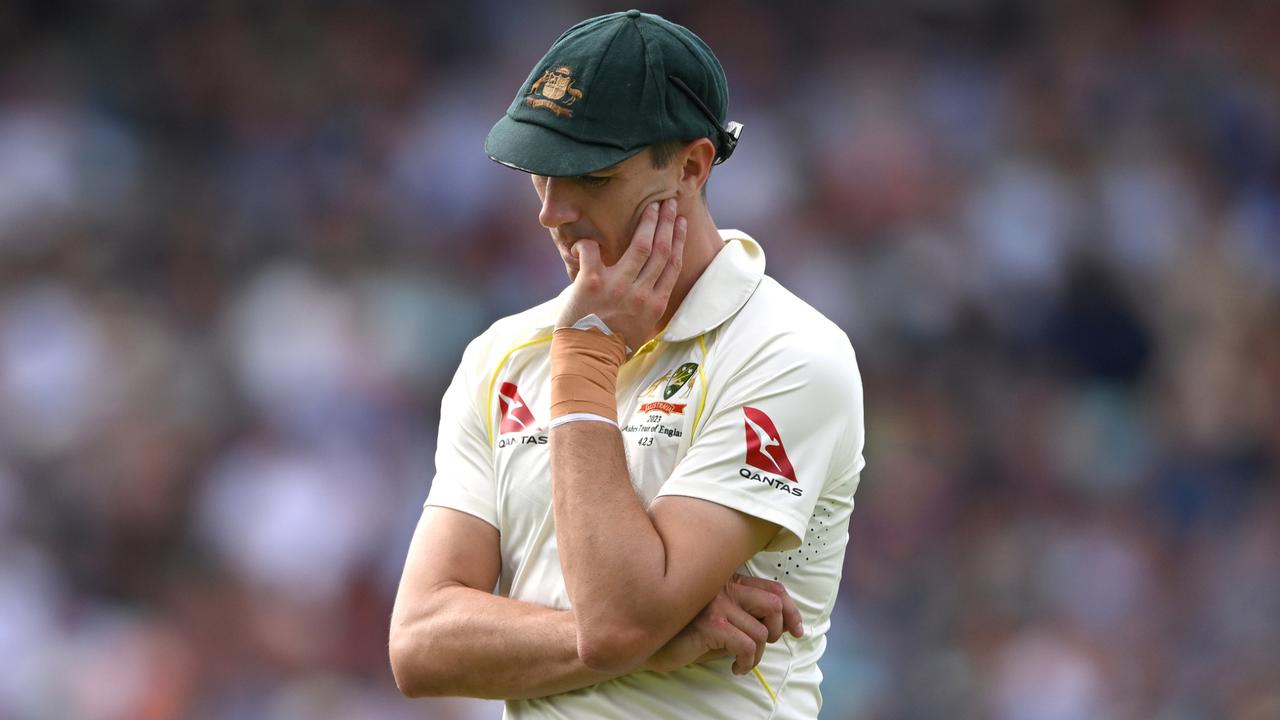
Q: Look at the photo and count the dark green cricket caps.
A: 1